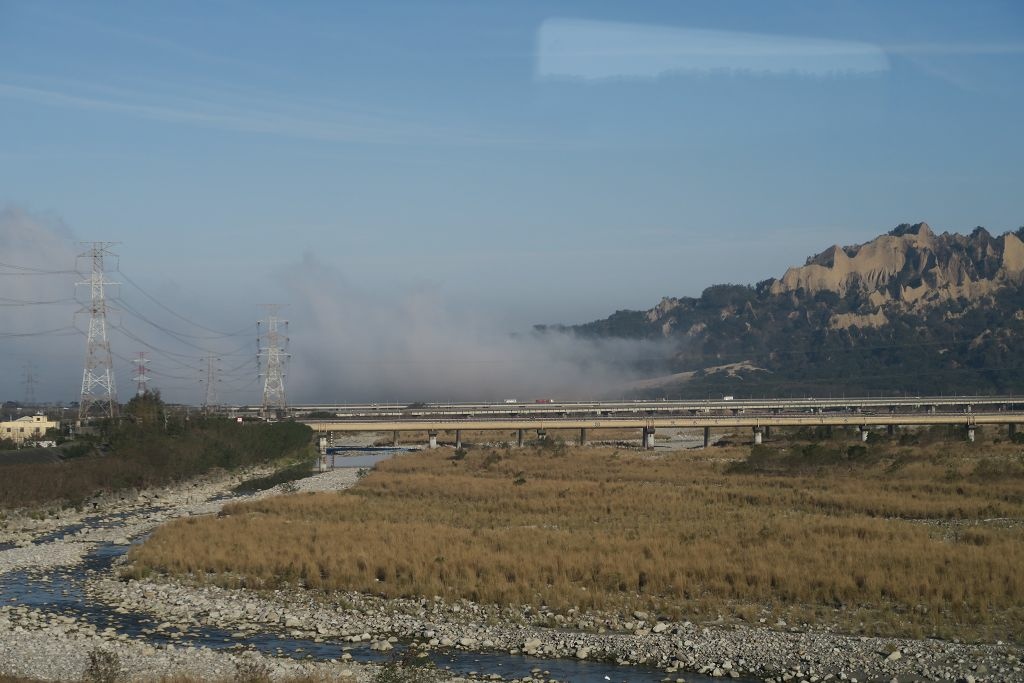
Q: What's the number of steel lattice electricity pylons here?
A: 5